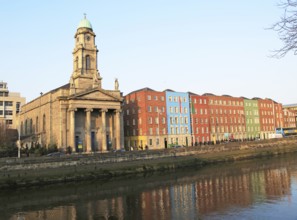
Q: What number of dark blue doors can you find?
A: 3